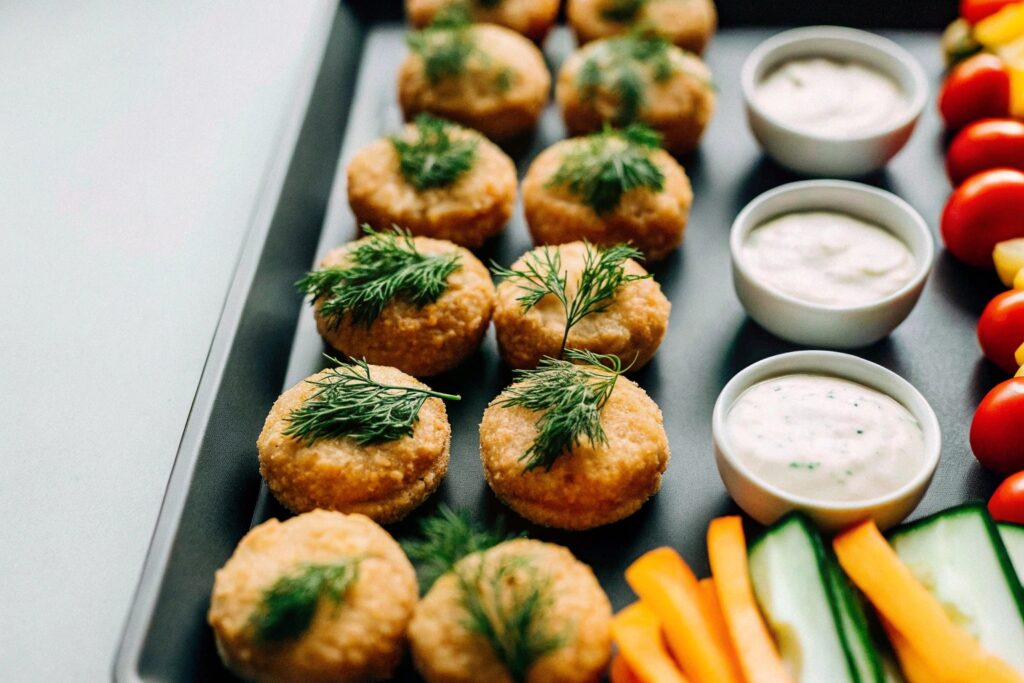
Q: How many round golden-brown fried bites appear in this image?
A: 12